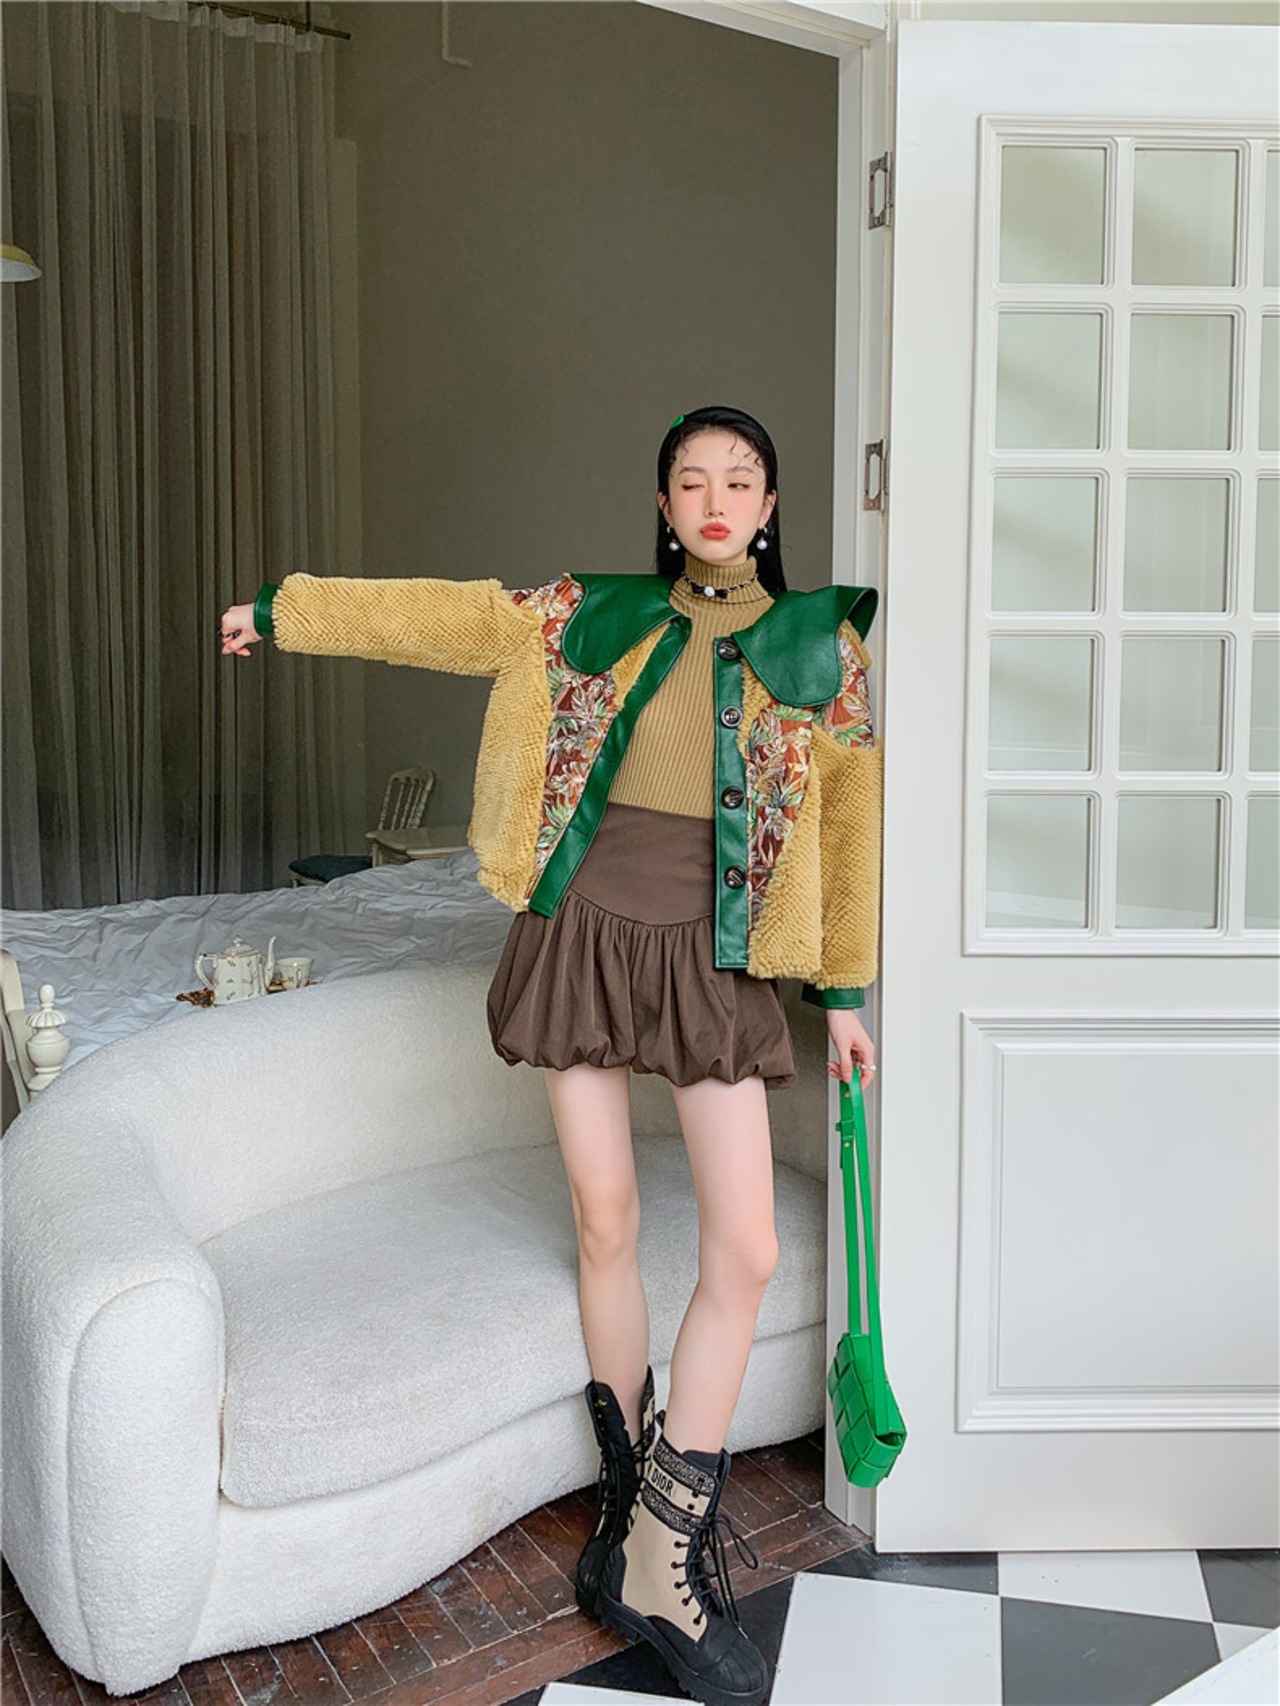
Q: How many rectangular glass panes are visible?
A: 15